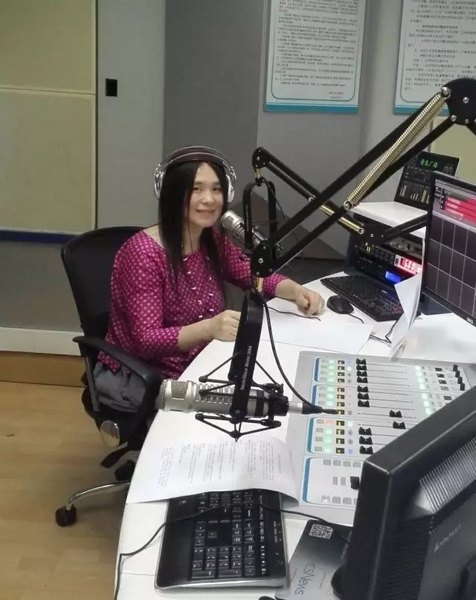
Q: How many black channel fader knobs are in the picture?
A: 12